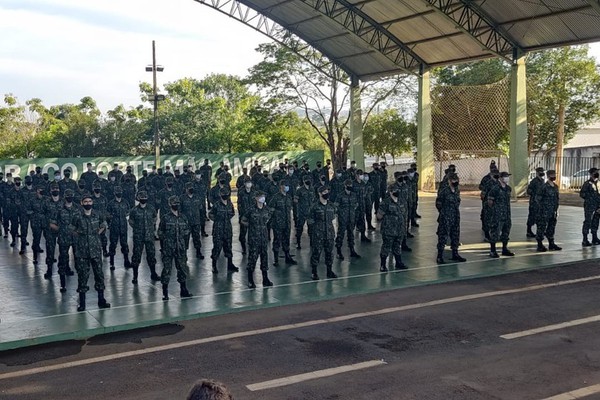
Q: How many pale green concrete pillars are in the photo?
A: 3